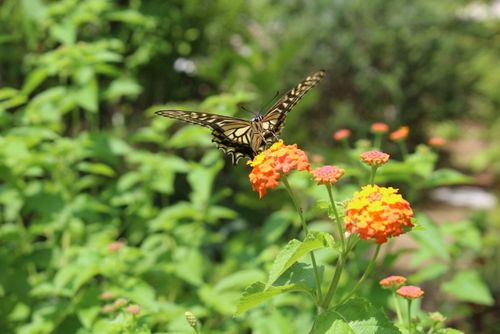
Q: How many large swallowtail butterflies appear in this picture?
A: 1